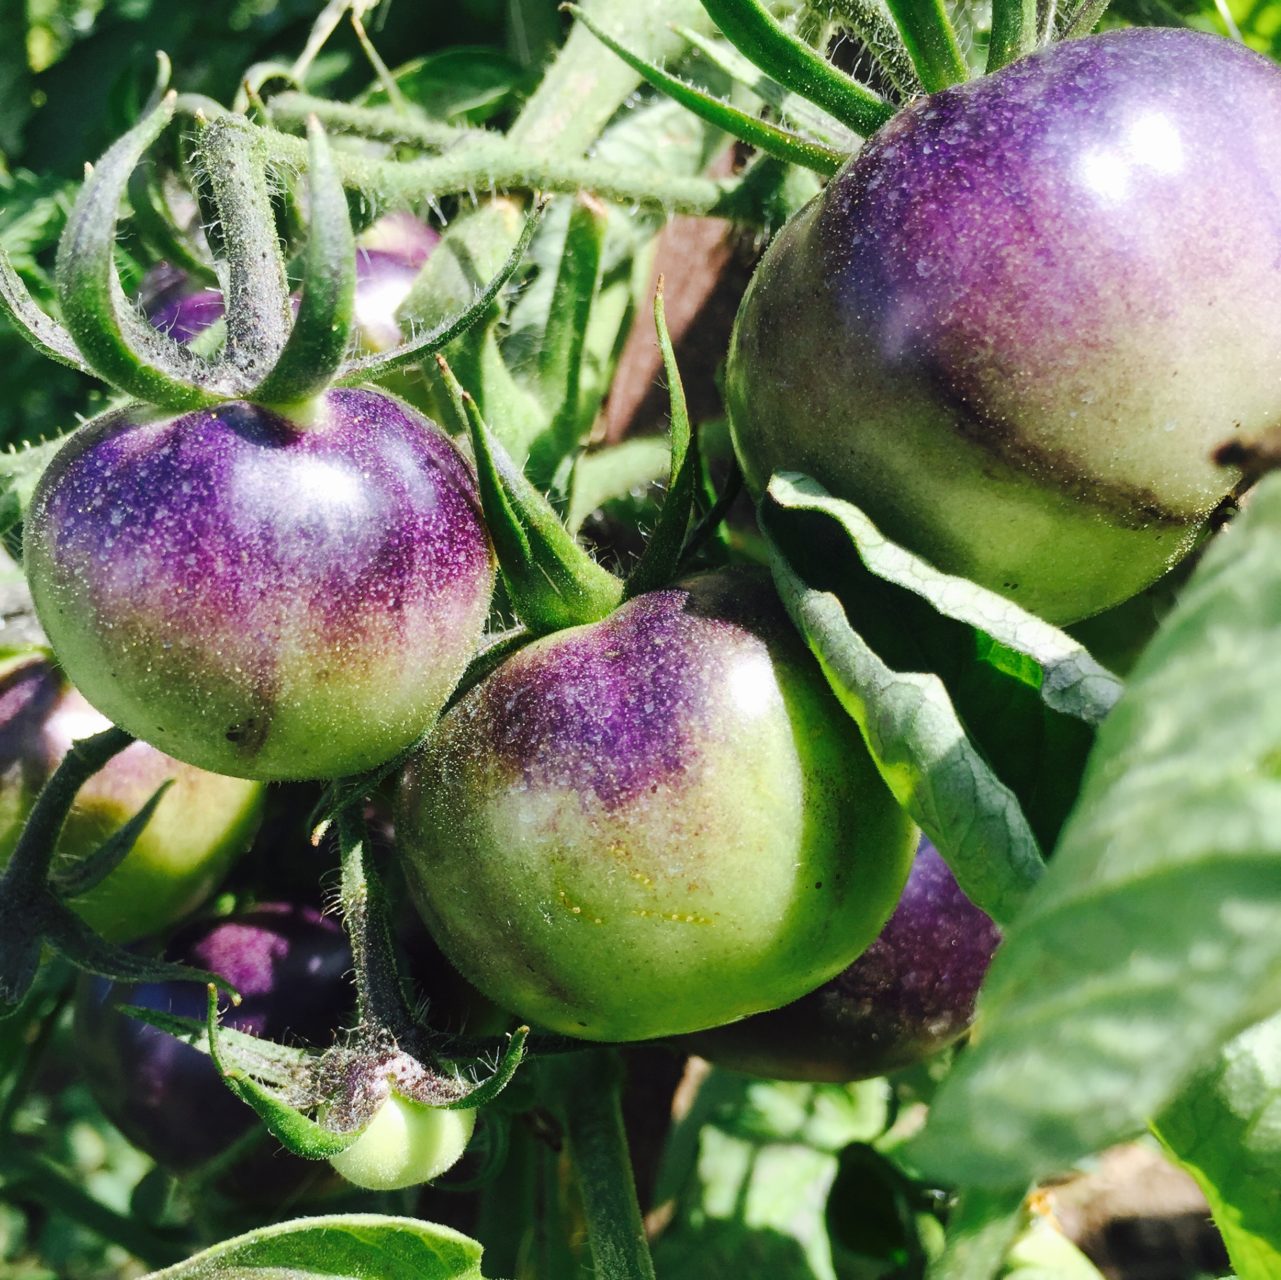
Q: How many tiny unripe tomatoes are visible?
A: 1